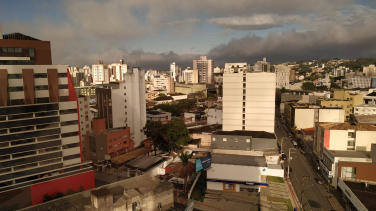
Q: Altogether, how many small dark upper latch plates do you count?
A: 0